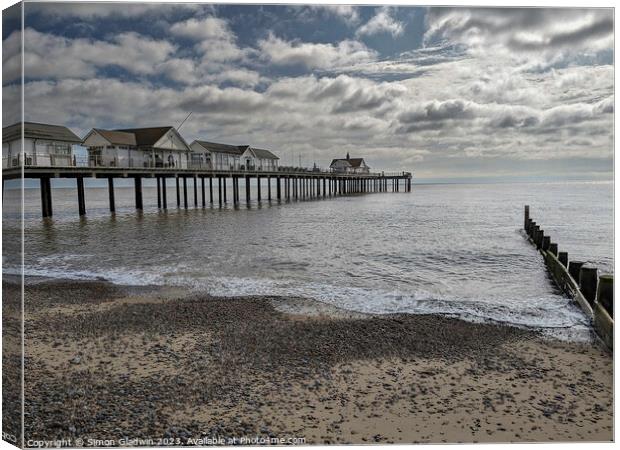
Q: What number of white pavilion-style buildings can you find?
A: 4